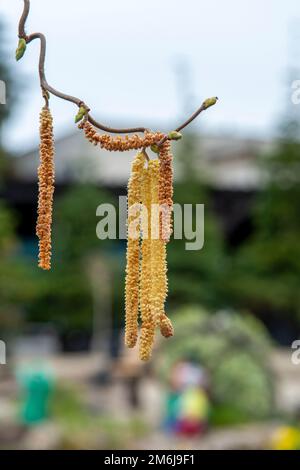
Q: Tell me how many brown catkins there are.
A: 3